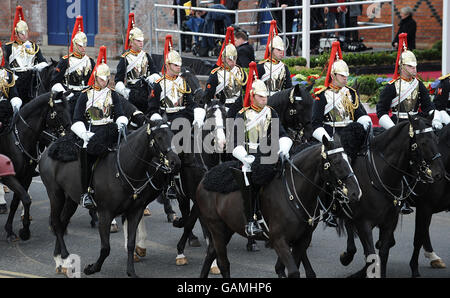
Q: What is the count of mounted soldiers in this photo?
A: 12